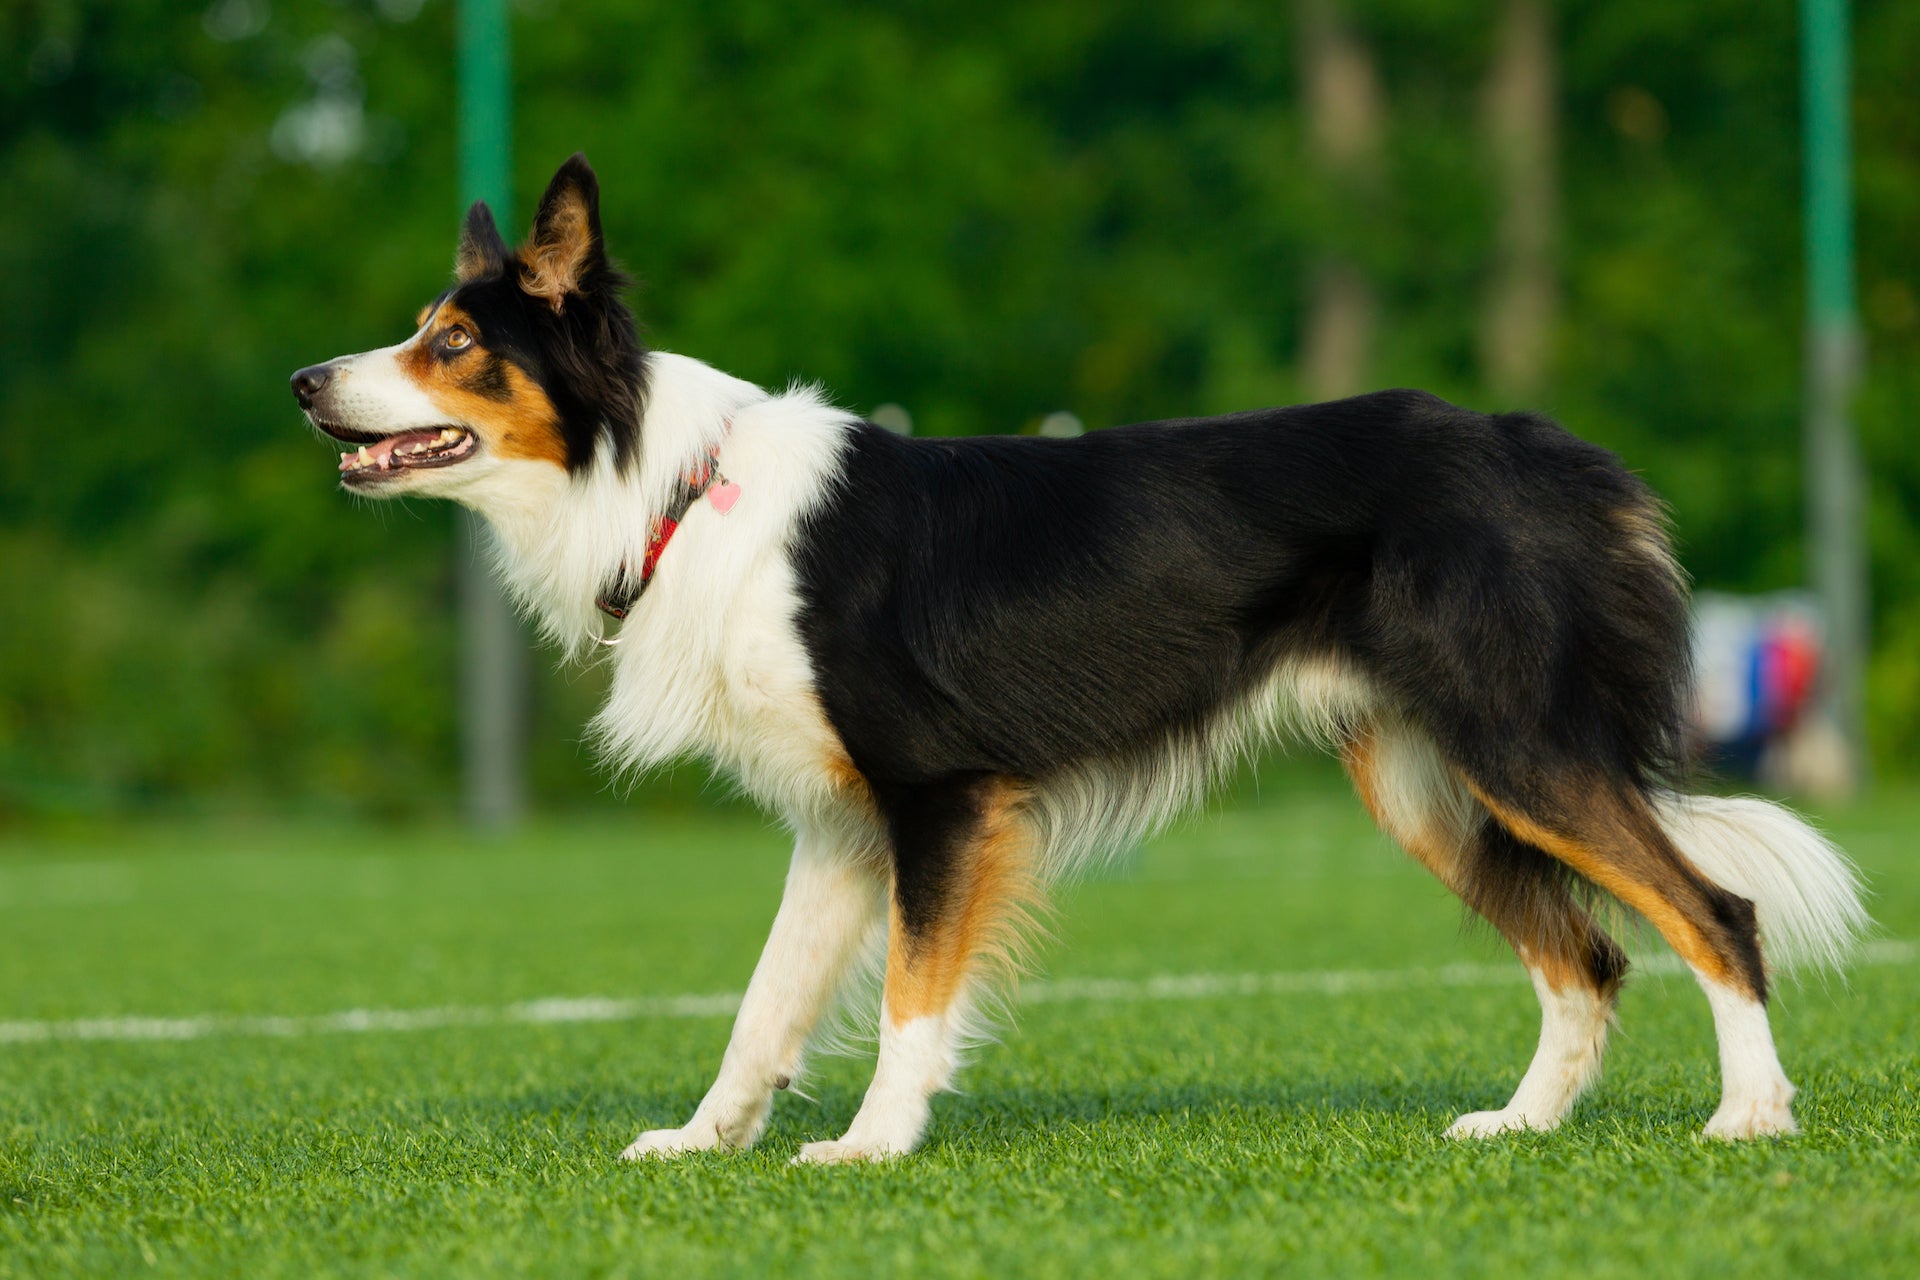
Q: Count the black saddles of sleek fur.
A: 1